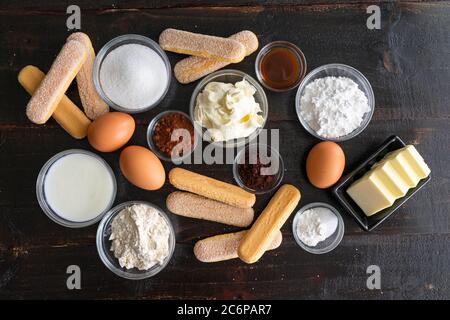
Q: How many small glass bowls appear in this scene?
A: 4